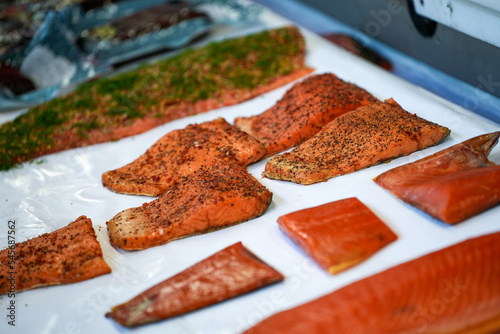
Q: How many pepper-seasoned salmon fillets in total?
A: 5